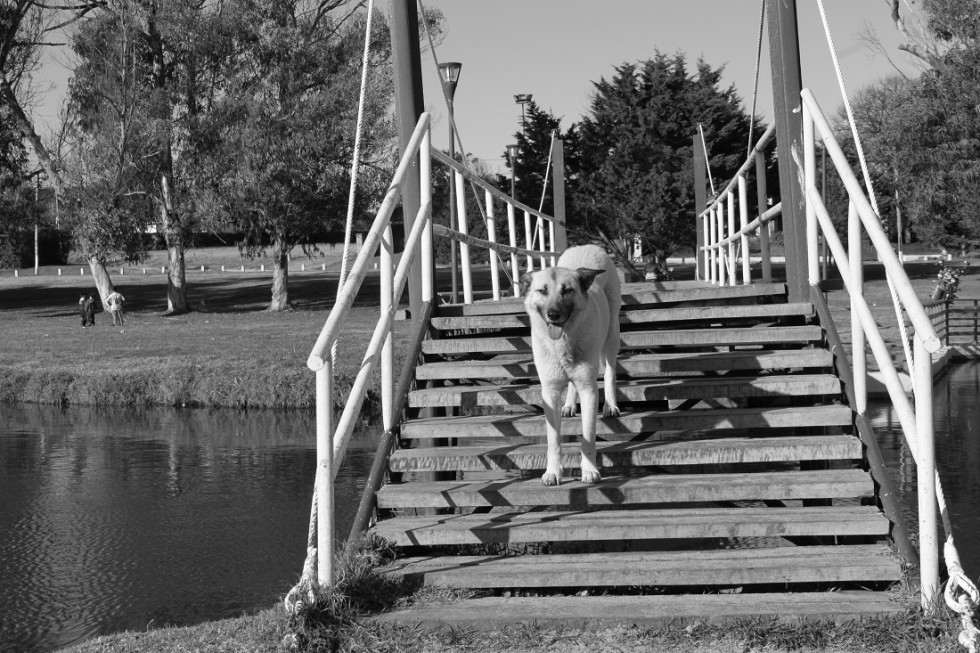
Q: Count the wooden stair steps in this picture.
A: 11